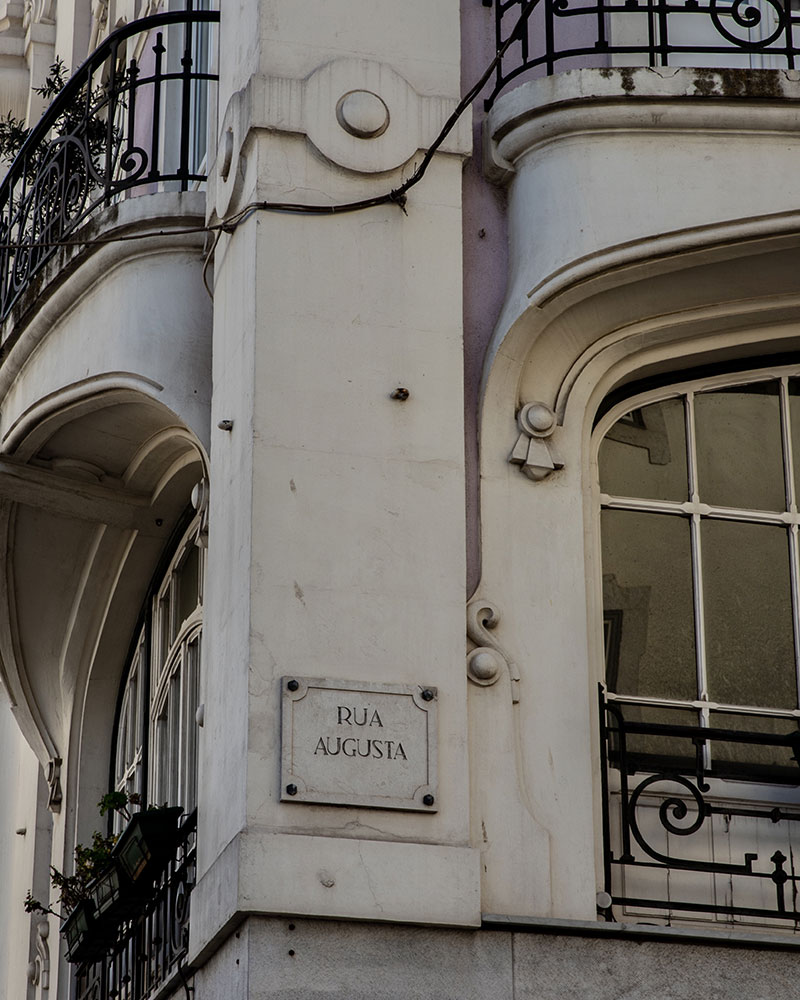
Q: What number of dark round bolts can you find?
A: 4